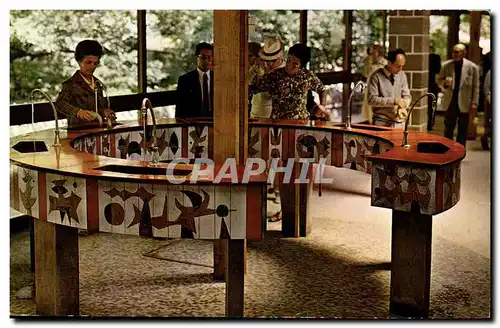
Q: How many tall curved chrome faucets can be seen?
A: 5